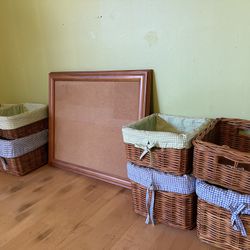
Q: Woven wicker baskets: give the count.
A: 6